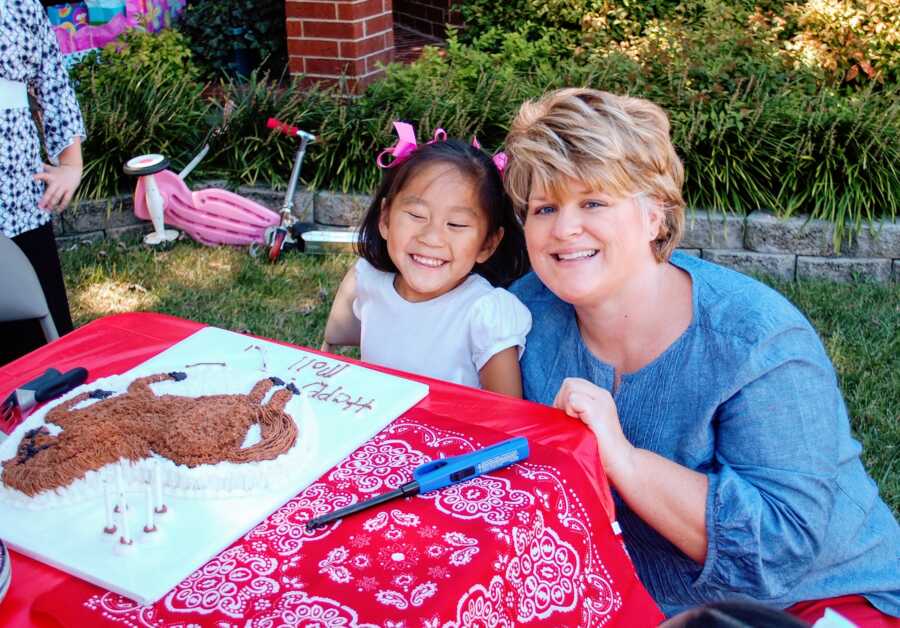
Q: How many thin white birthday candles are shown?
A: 5